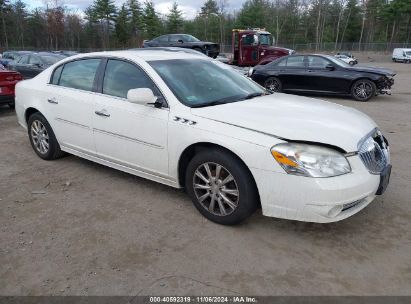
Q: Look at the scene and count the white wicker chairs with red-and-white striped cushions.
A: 0